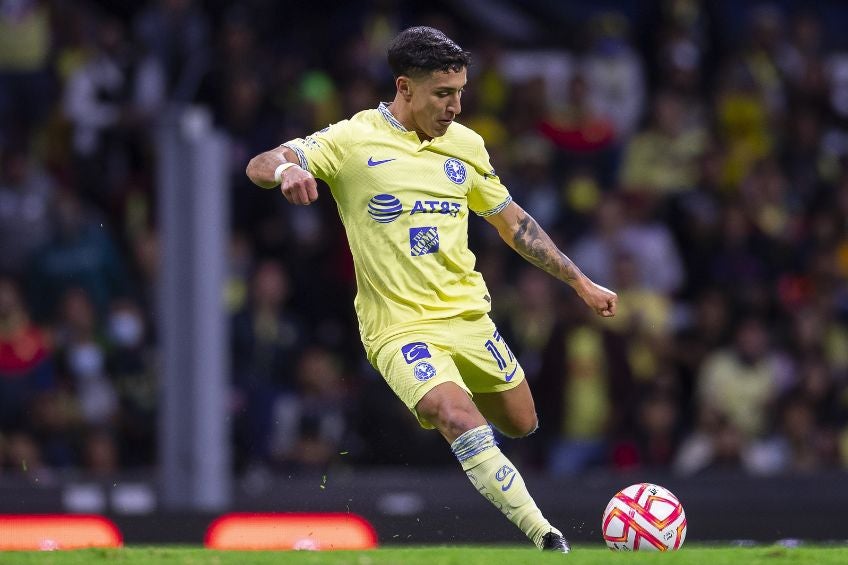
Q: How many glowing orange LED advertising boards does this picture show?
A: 2